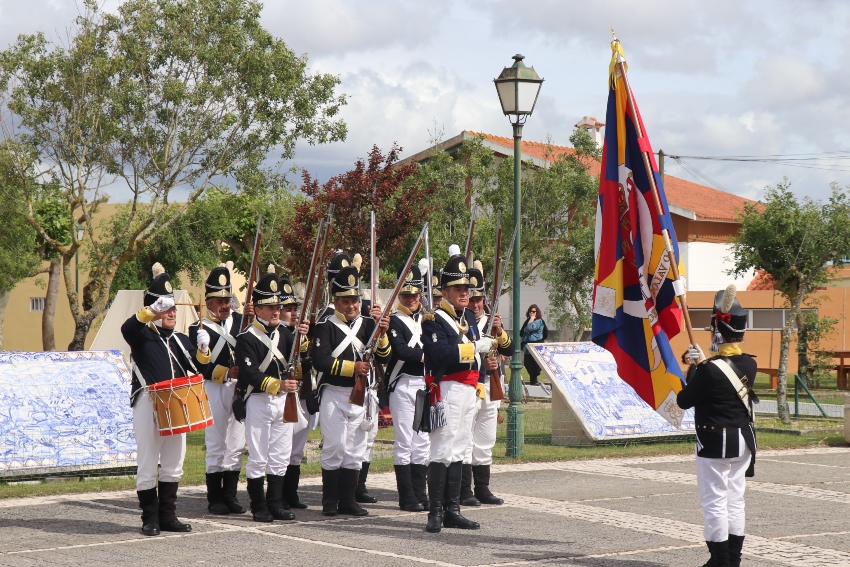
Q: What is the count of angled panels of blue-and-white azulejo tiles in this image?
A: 2